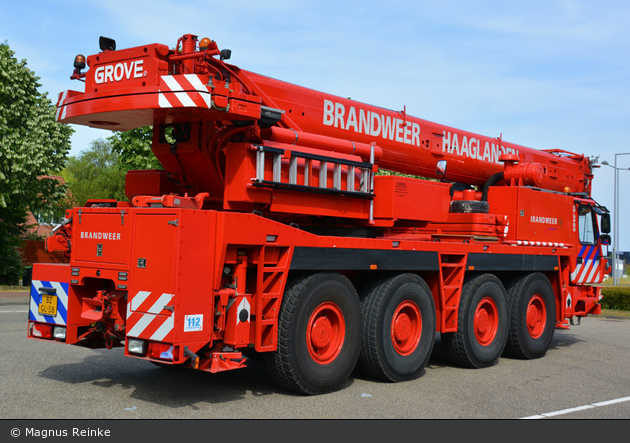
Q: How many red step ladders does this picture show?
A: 2